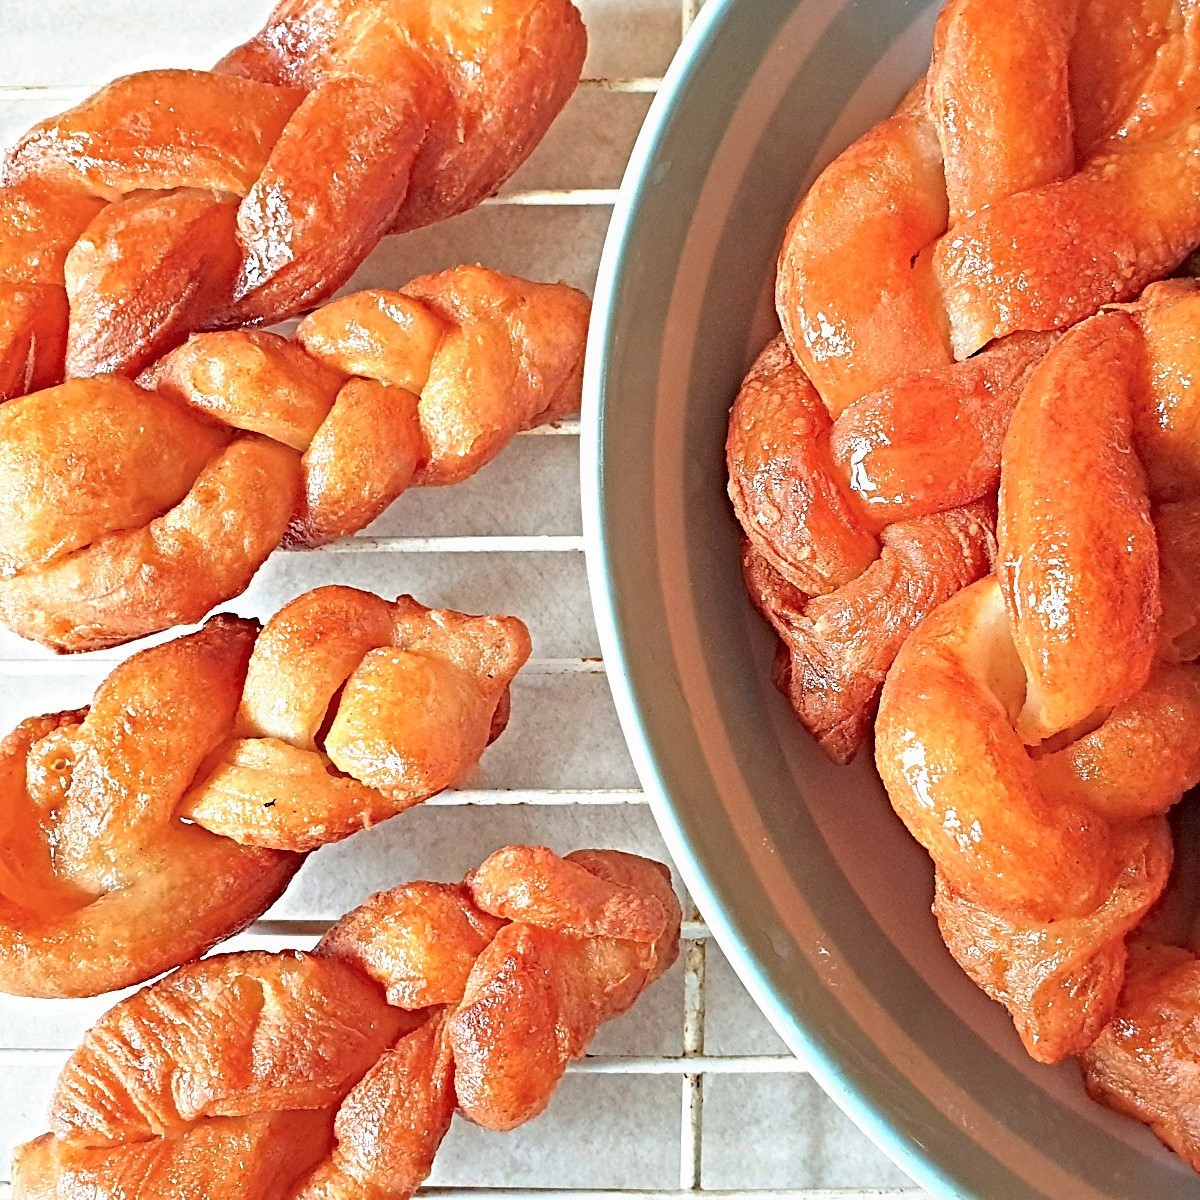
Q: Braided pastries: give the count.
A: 7